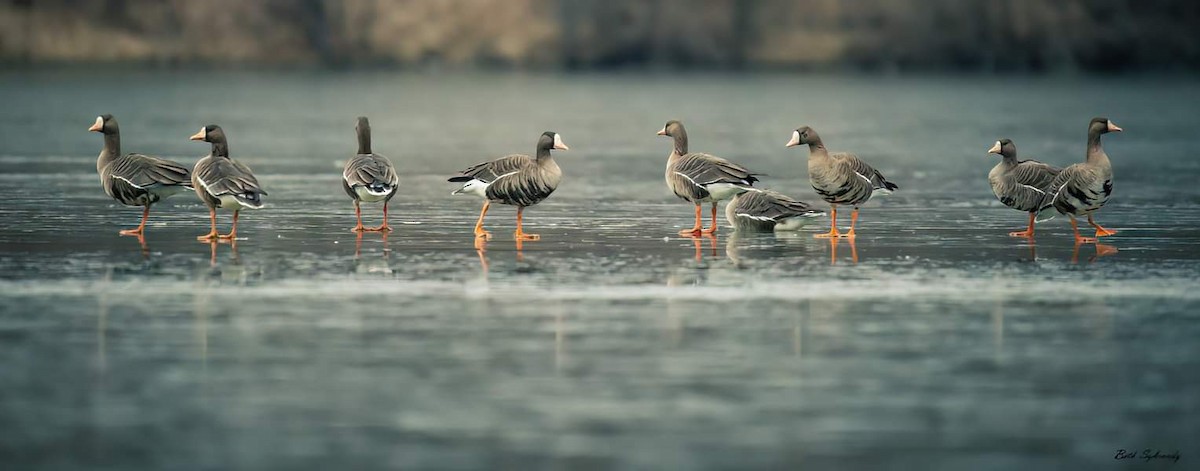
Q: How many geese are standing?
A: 8